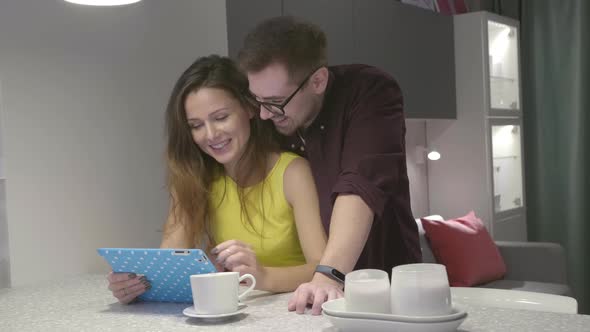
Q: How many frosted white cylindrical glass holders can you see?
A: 2